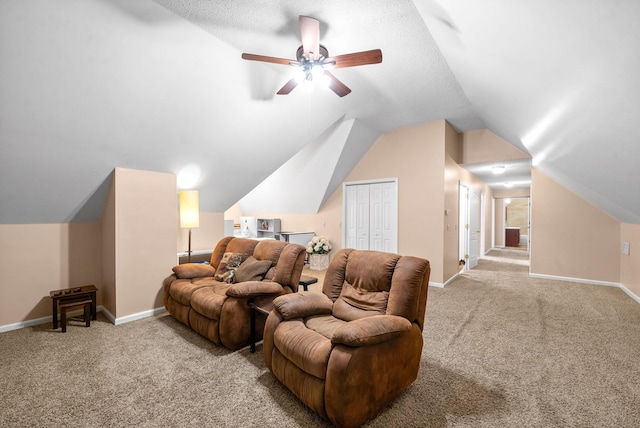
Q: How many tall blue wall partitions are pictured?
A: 0